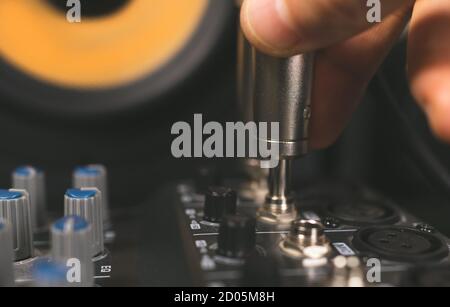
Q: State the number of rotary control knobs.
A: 9